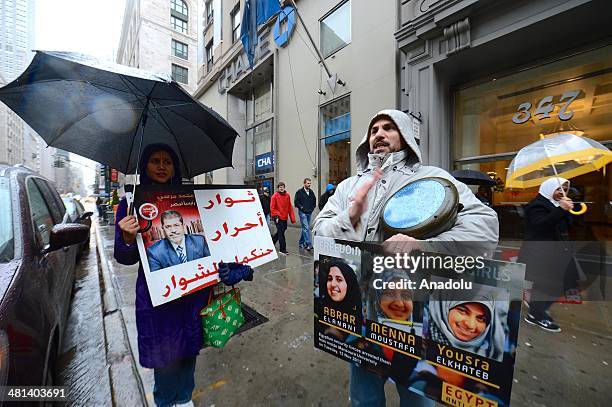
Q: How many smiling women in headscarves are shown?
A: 3